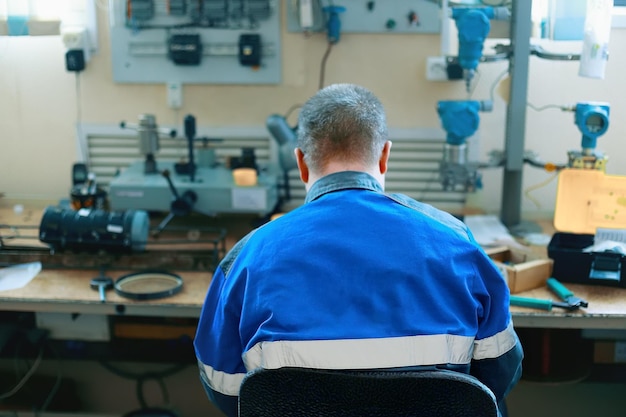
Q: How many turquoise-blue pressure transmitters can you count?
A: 3